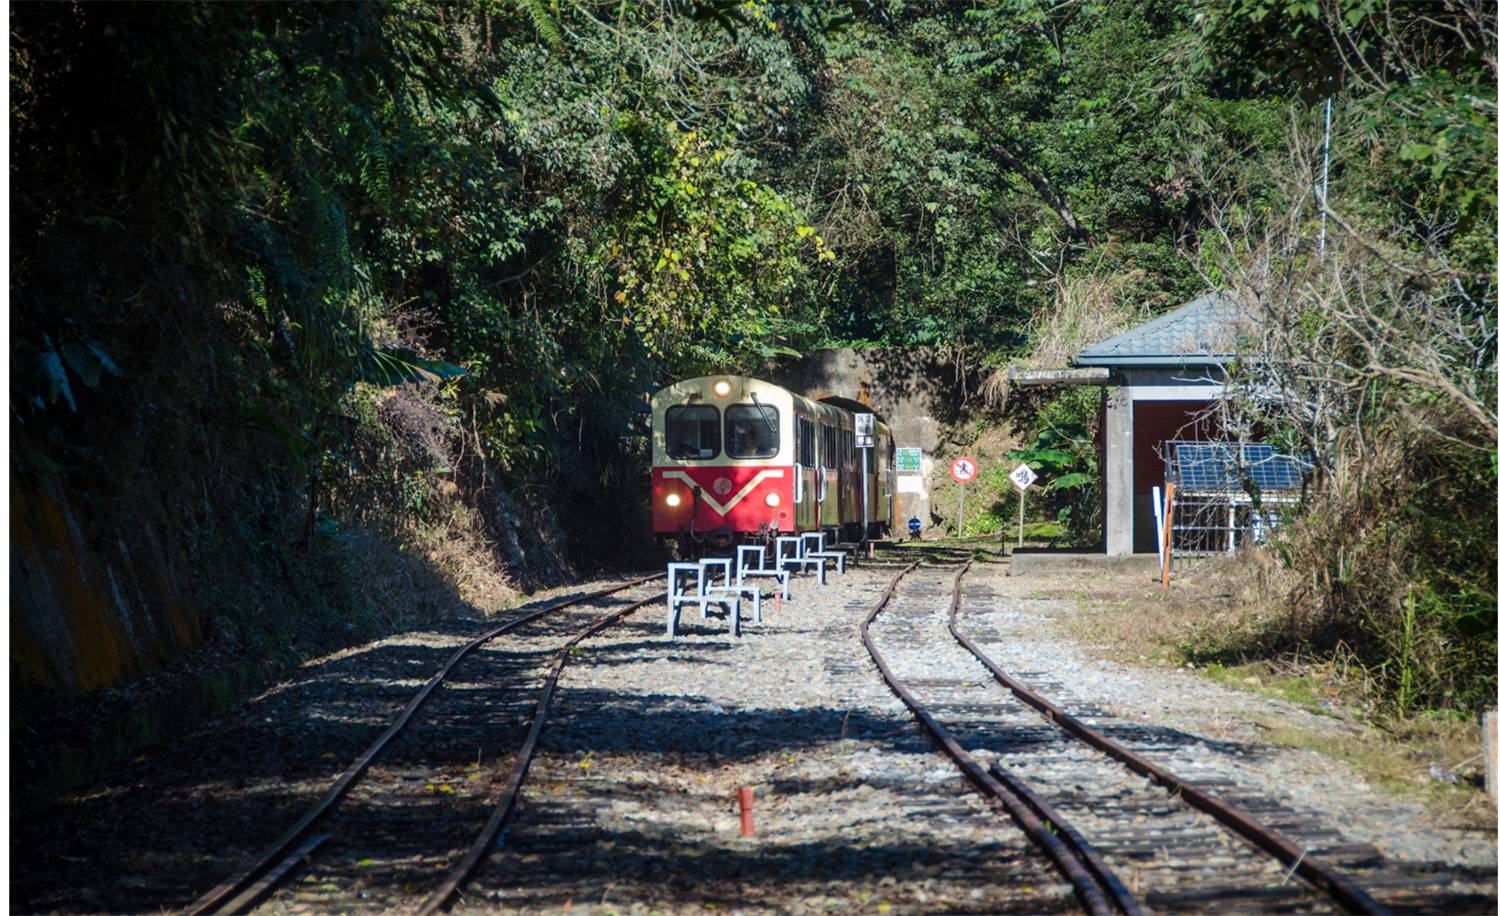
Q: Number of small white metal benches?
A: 5